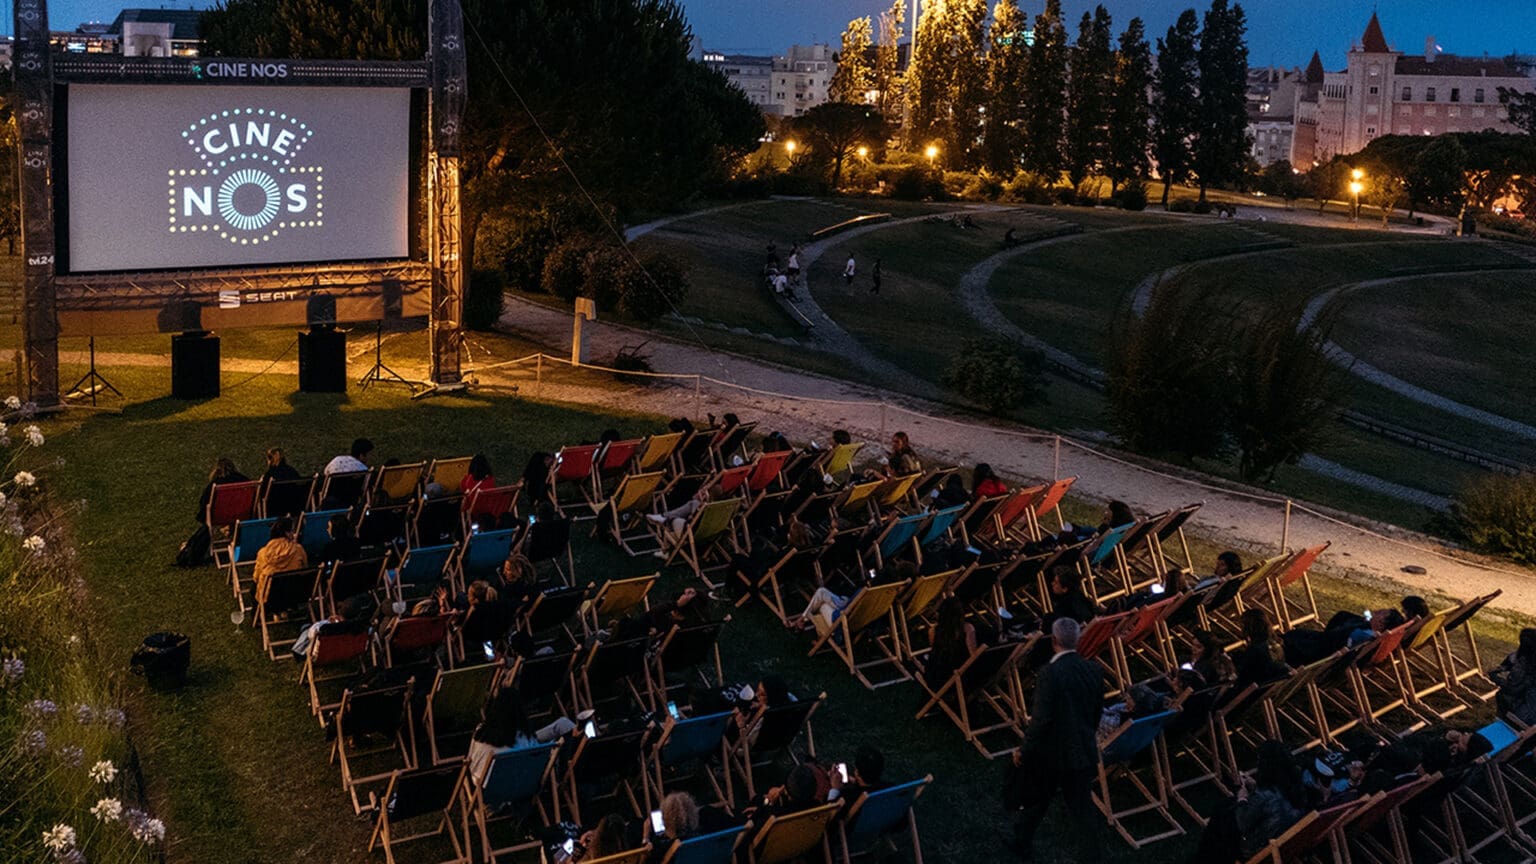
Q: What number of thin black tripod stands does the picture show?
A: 2